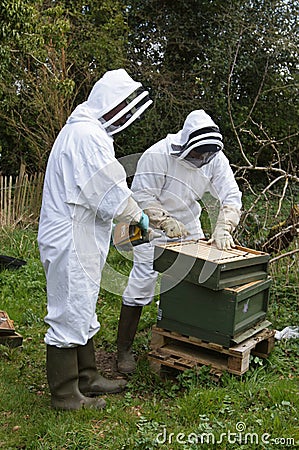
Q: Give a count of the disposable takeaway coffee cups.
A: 0